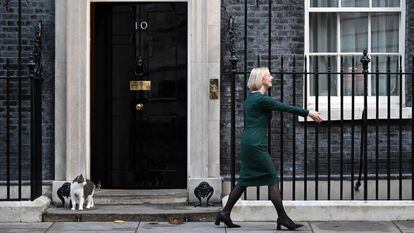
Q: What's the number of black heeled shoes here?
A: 2